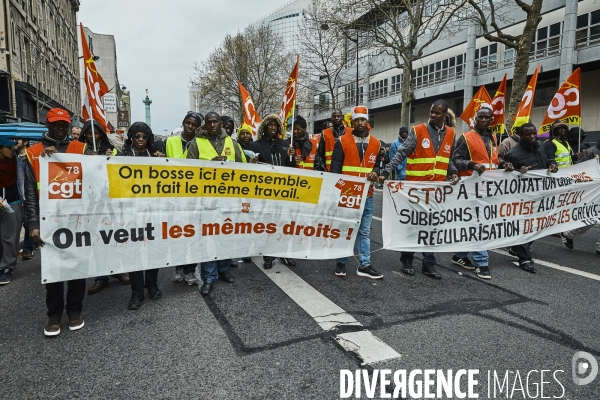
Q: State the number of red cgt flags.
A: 7